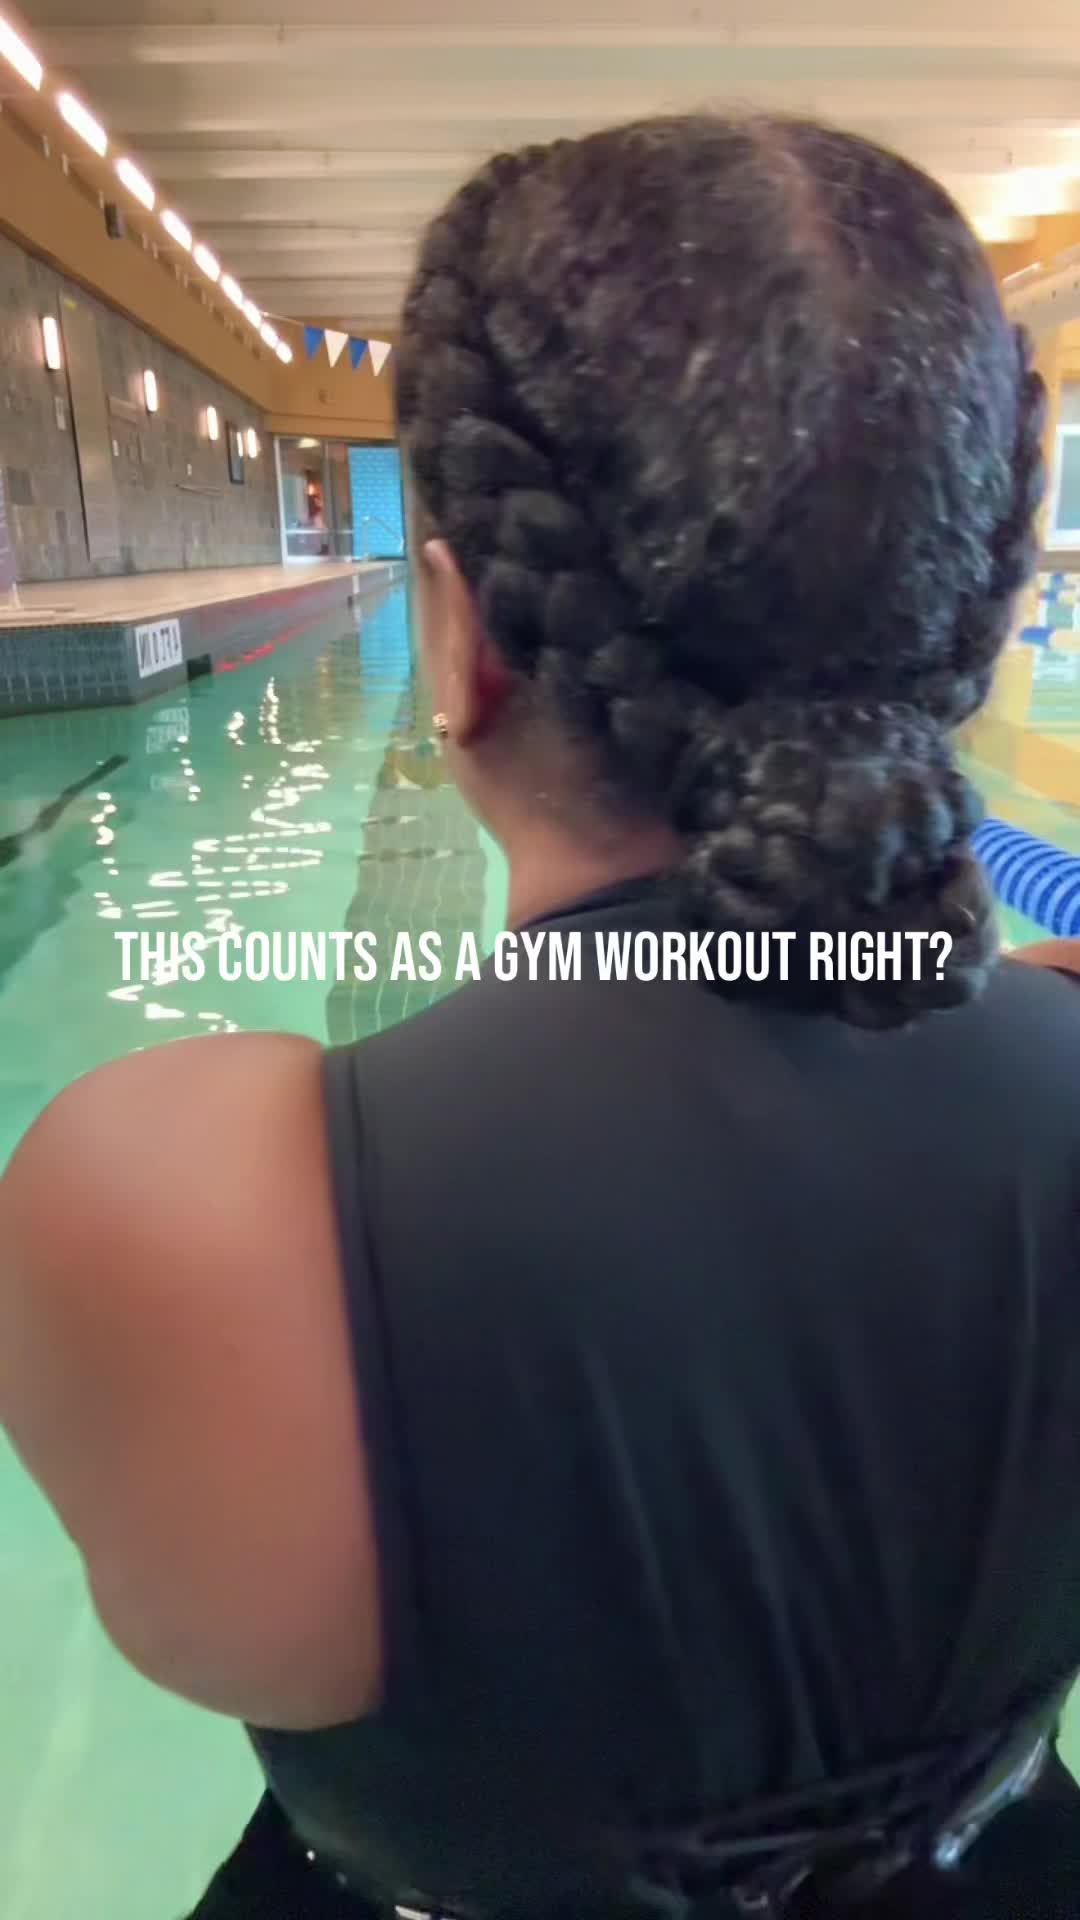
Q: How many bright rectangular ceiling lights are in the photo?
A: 9